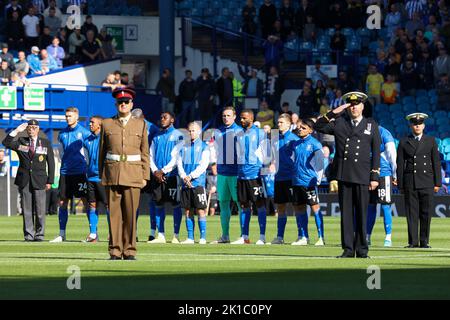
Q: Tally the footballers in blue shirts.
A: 10